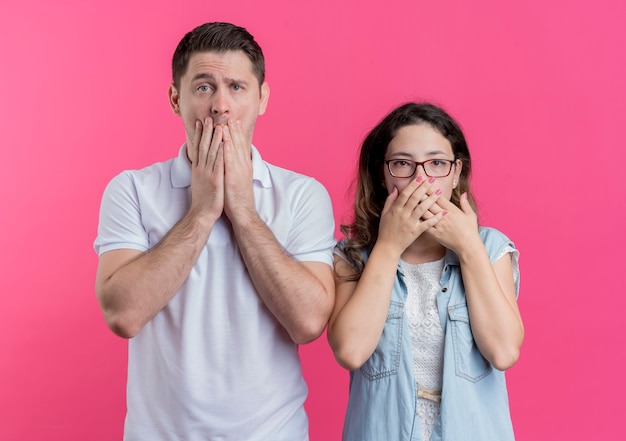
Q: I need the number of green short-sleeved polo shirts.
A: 0